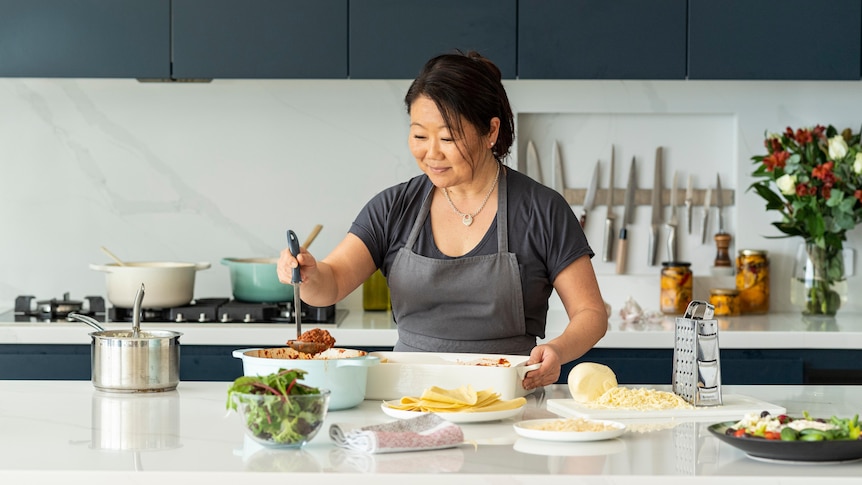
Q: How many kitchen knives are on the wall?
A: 10